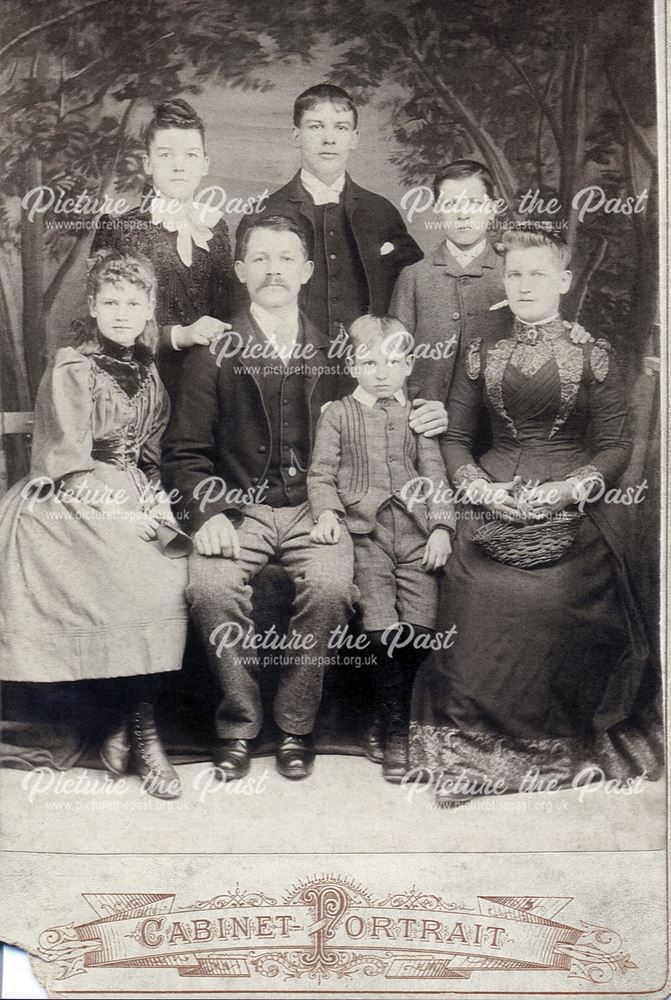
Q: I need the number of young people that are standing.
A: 4